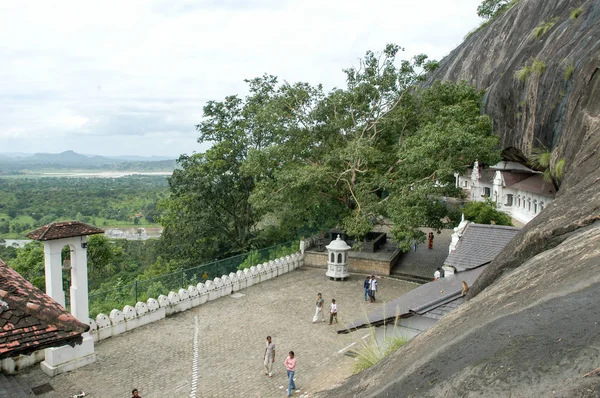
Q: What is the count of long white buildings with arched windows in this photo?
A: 1